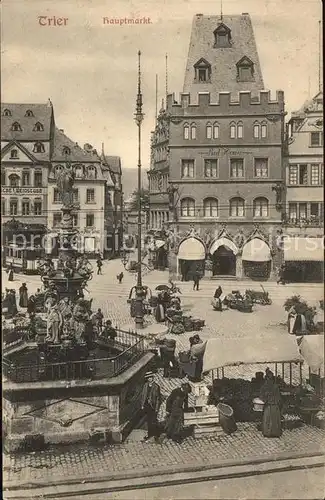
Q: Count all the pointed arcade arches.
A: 3